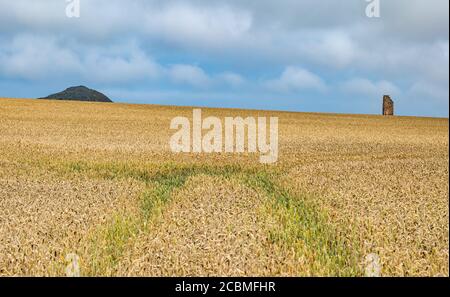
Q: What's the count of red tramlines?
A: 0